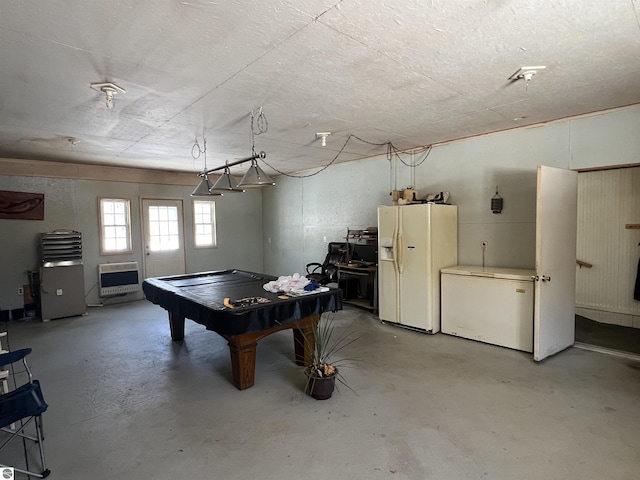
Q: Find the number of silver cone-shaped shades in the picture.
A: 3